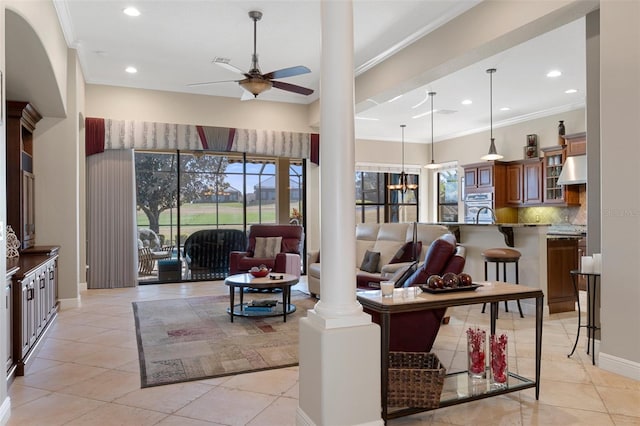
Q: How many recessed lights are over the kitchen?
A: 4